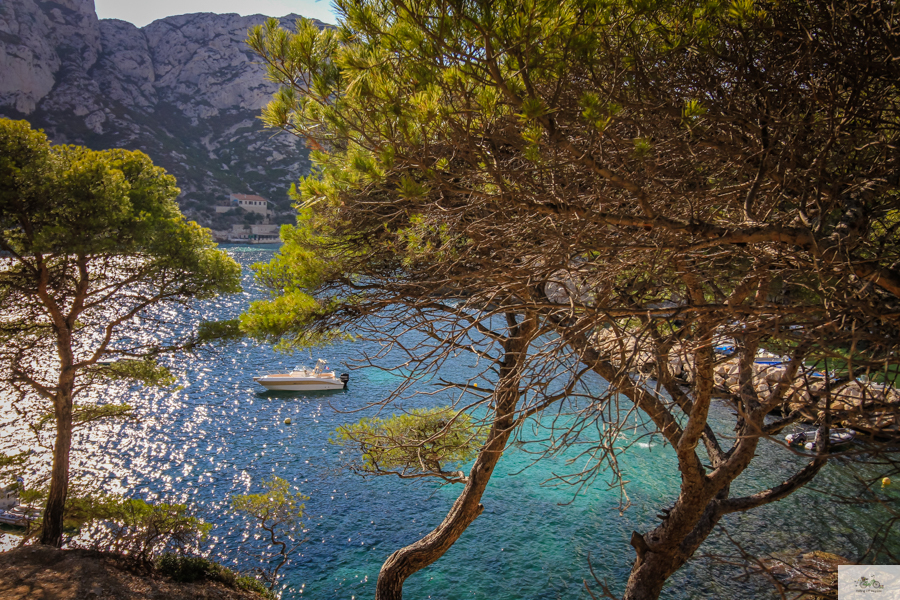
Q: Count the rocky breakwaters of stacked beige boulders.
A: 1